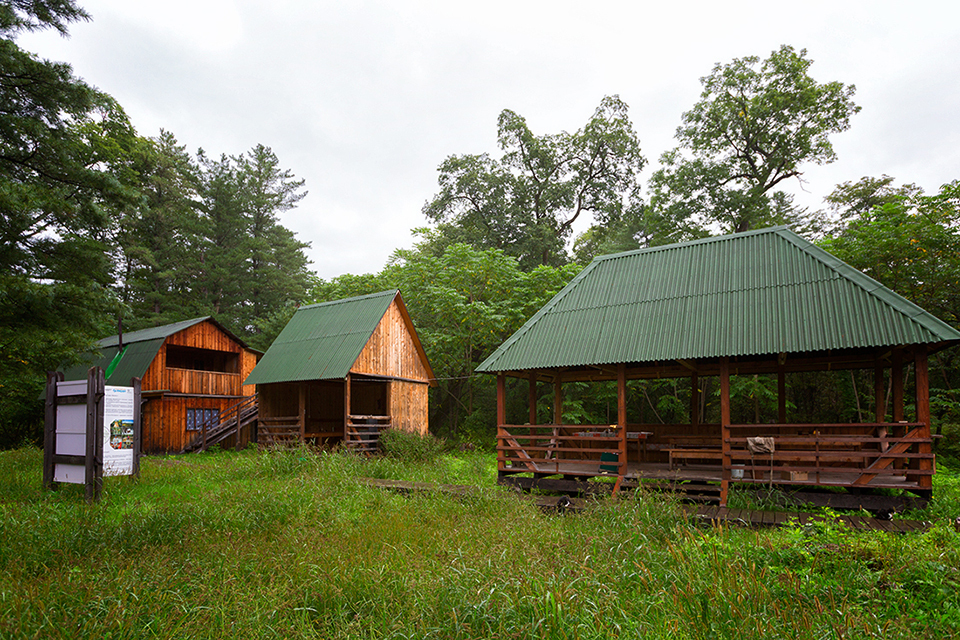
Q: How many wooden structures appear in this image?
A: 3